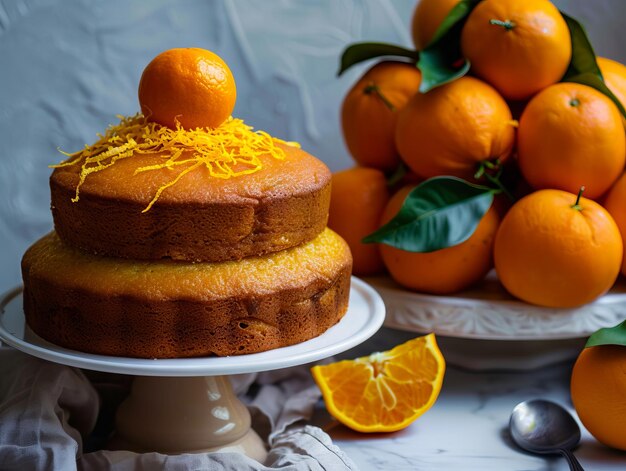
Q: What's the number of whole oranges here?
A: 12